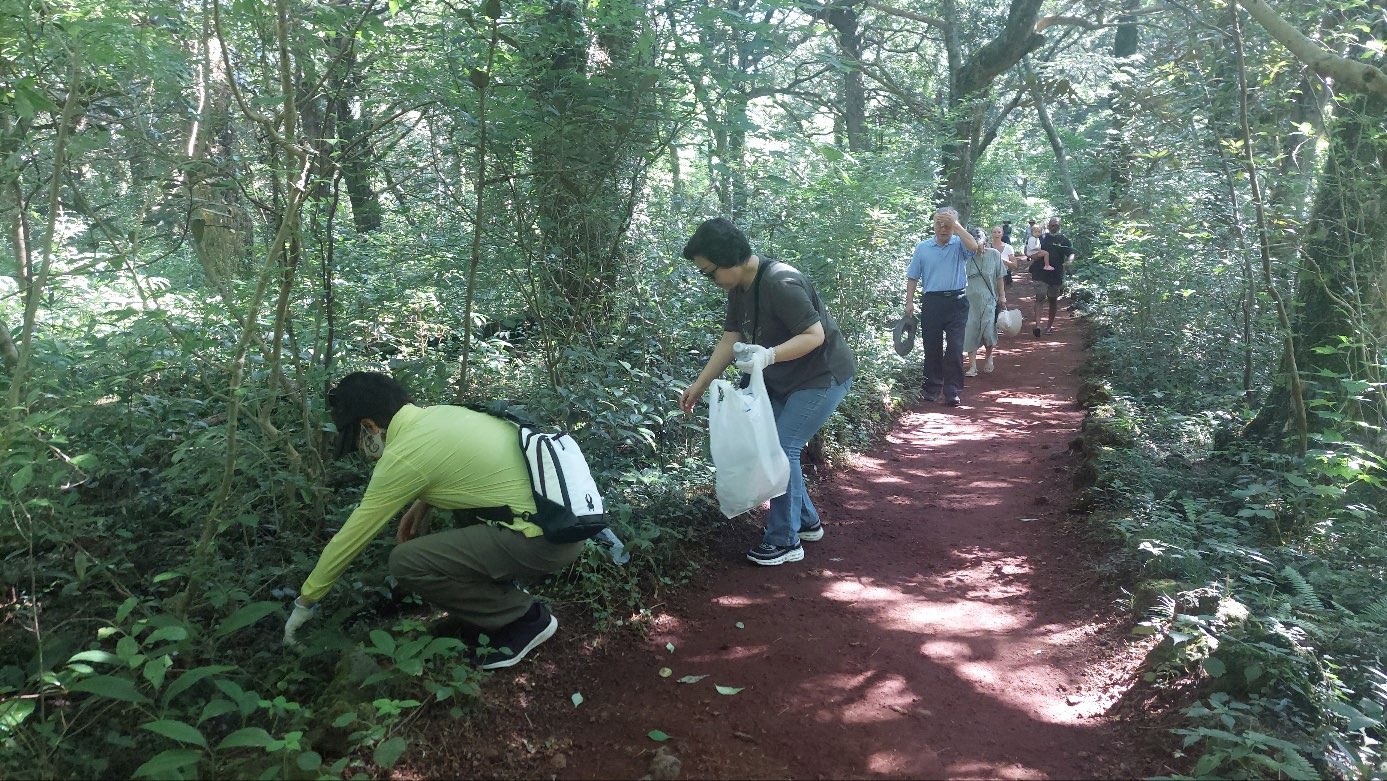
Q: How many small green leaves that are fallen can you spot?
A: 7